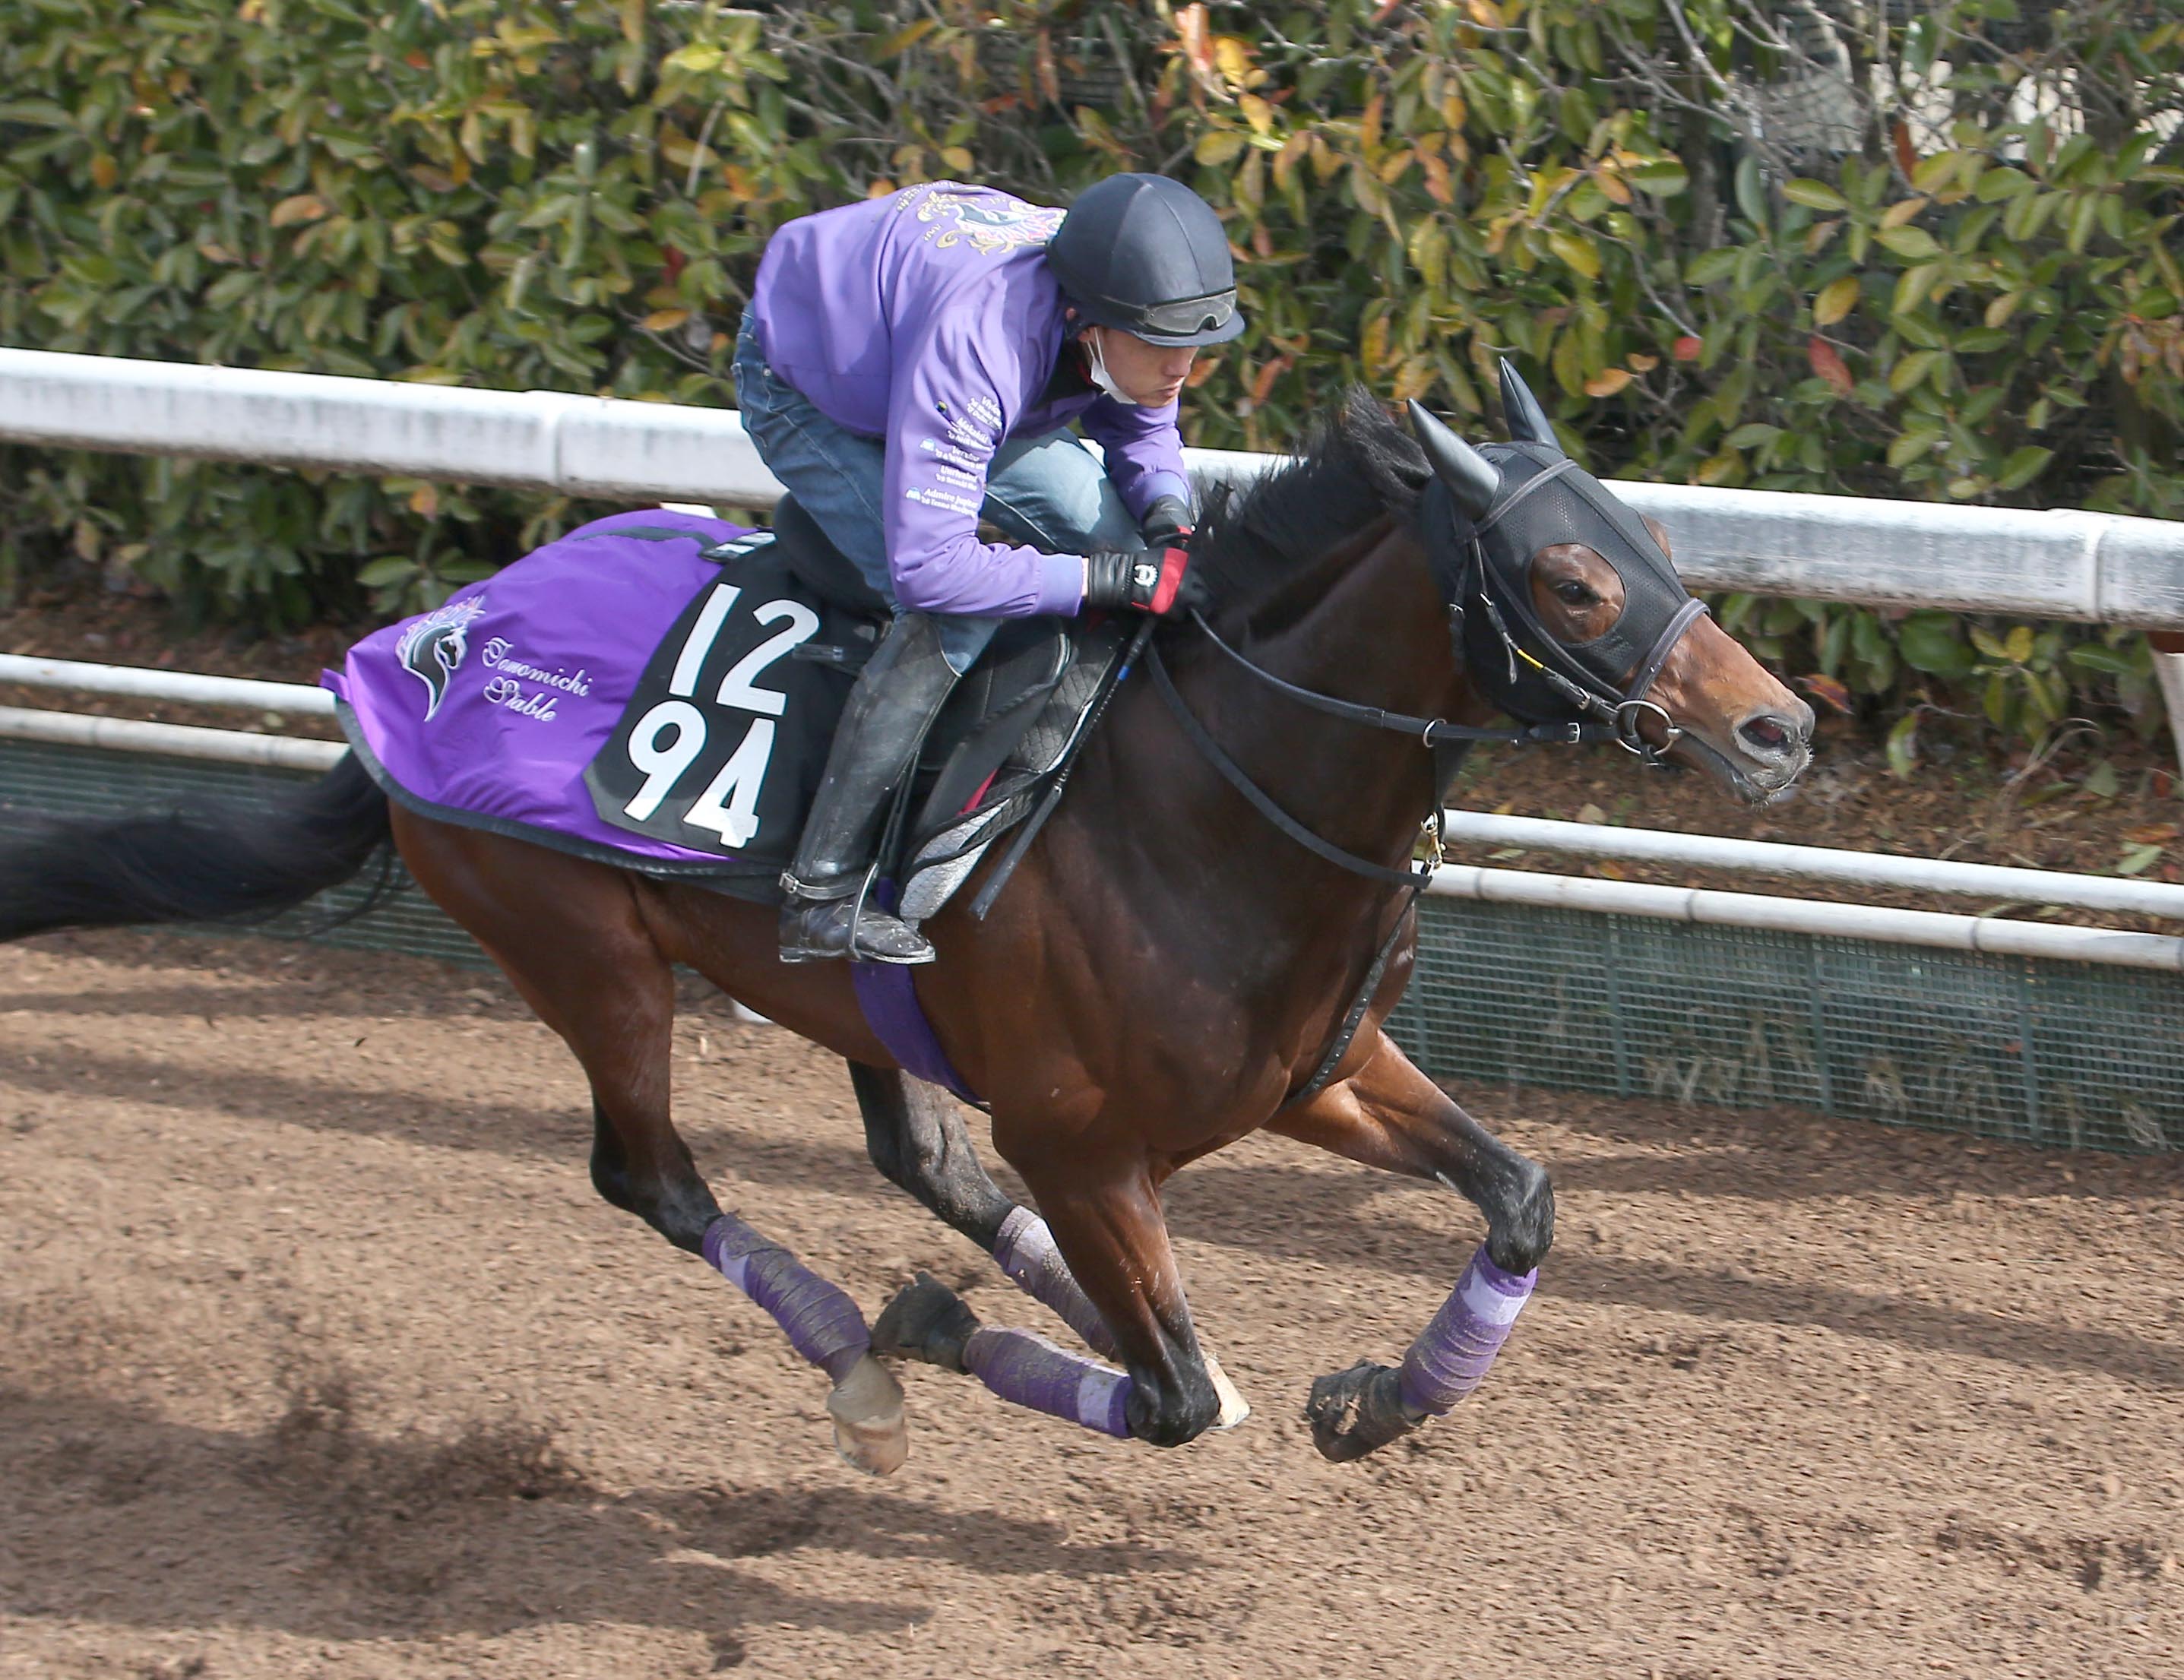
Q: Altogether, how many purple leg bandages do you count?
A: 4